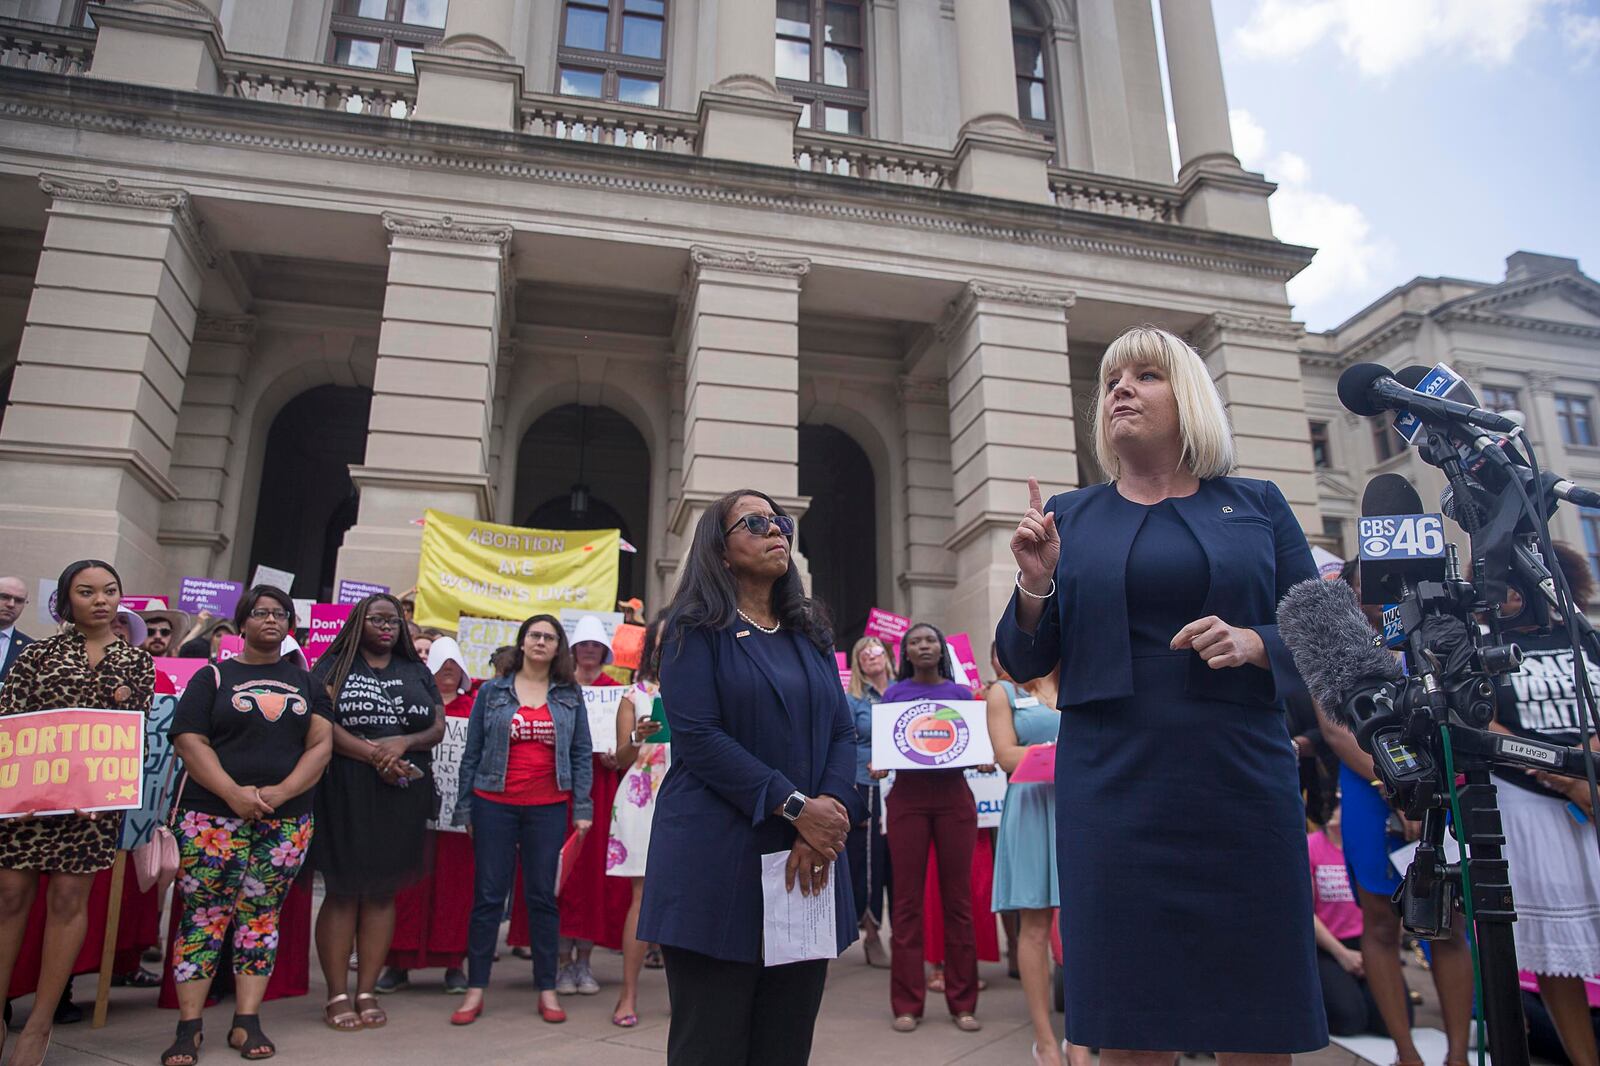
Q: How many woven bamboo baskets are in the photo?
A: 0